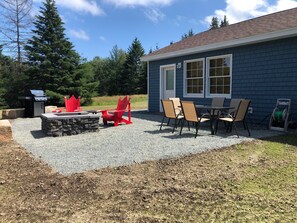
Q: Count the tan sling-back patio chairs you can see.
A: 6